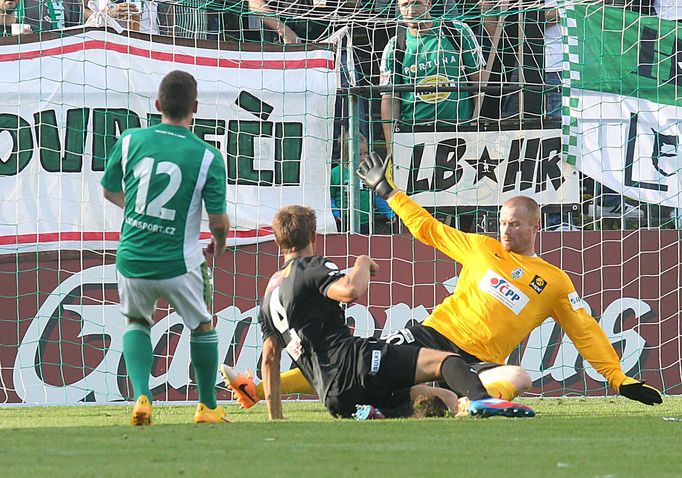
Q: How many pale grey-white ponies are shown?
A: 0